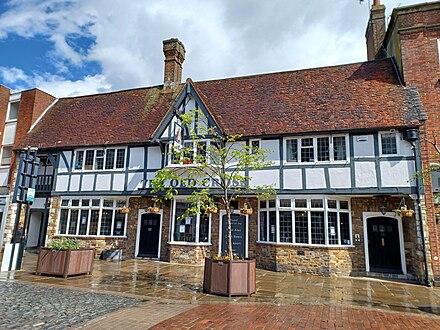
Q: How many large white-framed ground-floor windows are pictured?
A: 3